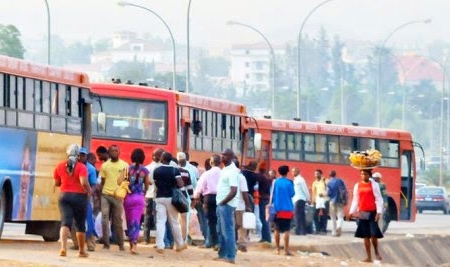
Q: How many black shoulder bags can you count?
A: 1